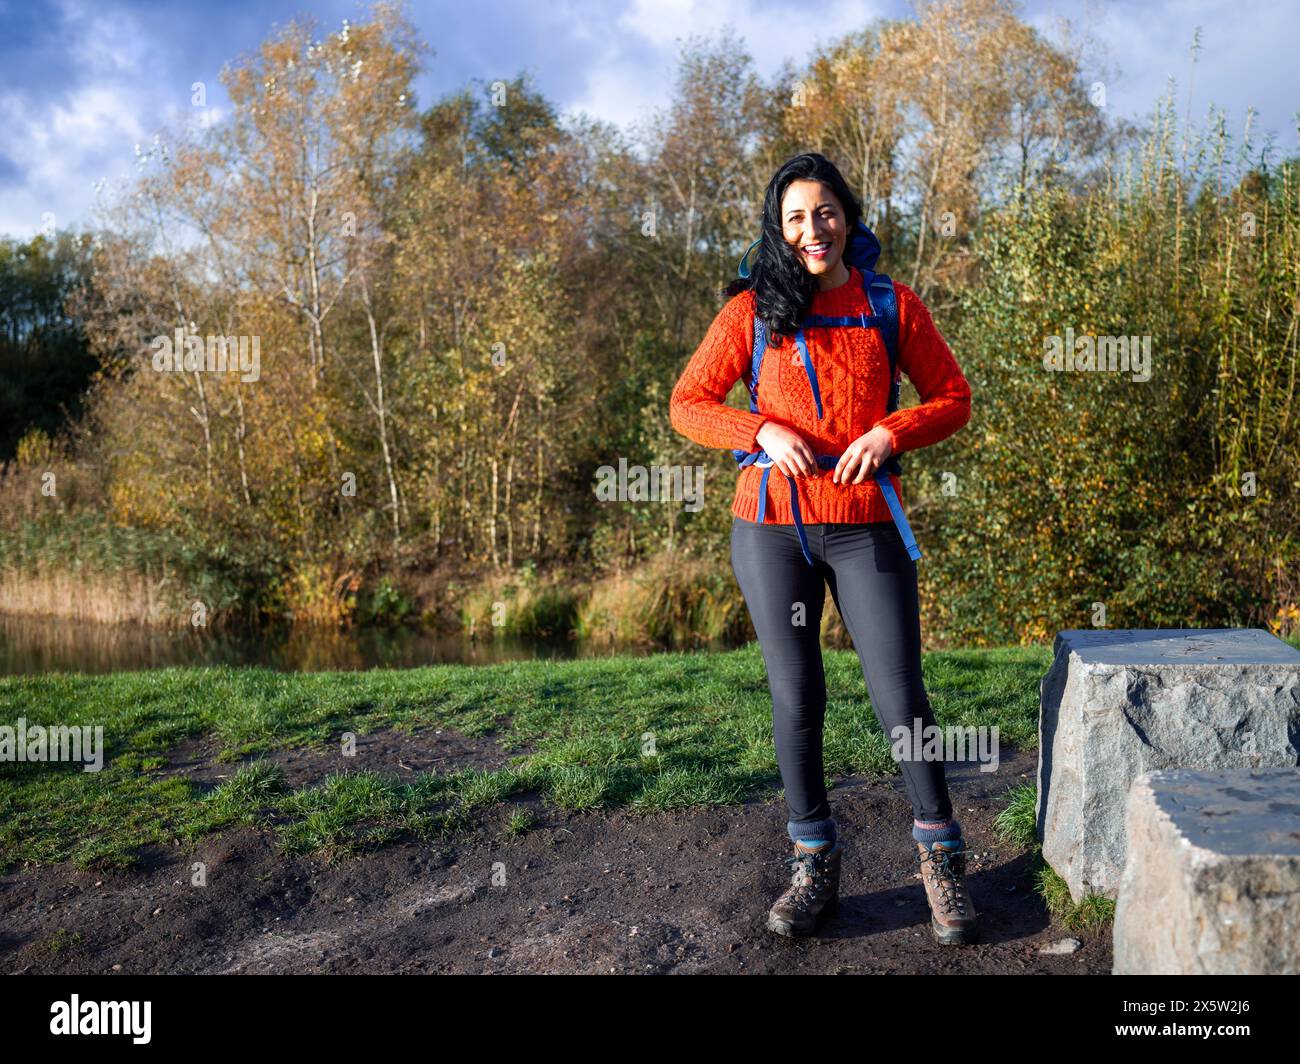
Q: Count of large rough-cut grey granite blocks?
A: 2